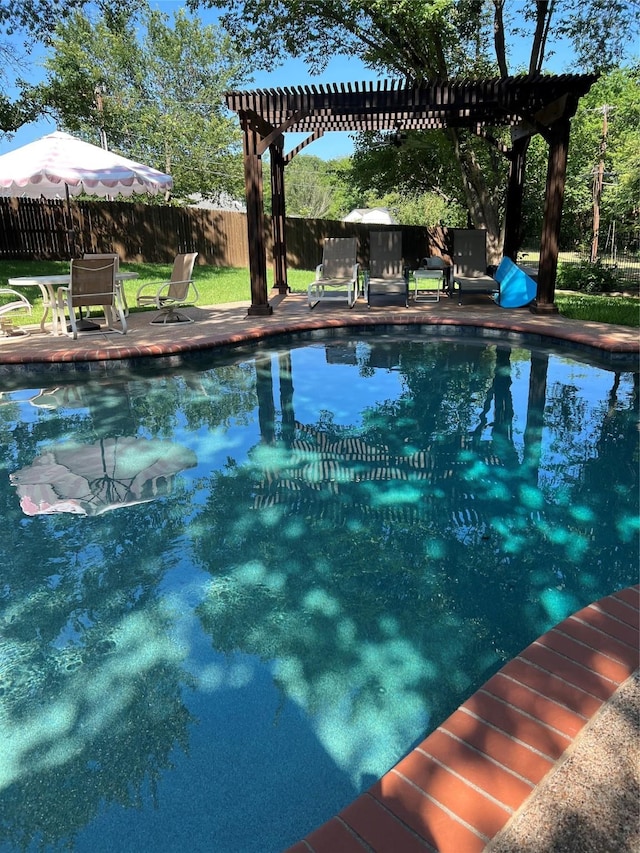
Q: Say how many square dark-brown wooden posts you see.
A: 4